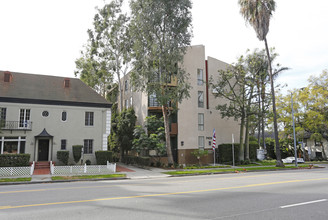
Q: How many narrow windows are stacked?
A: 4